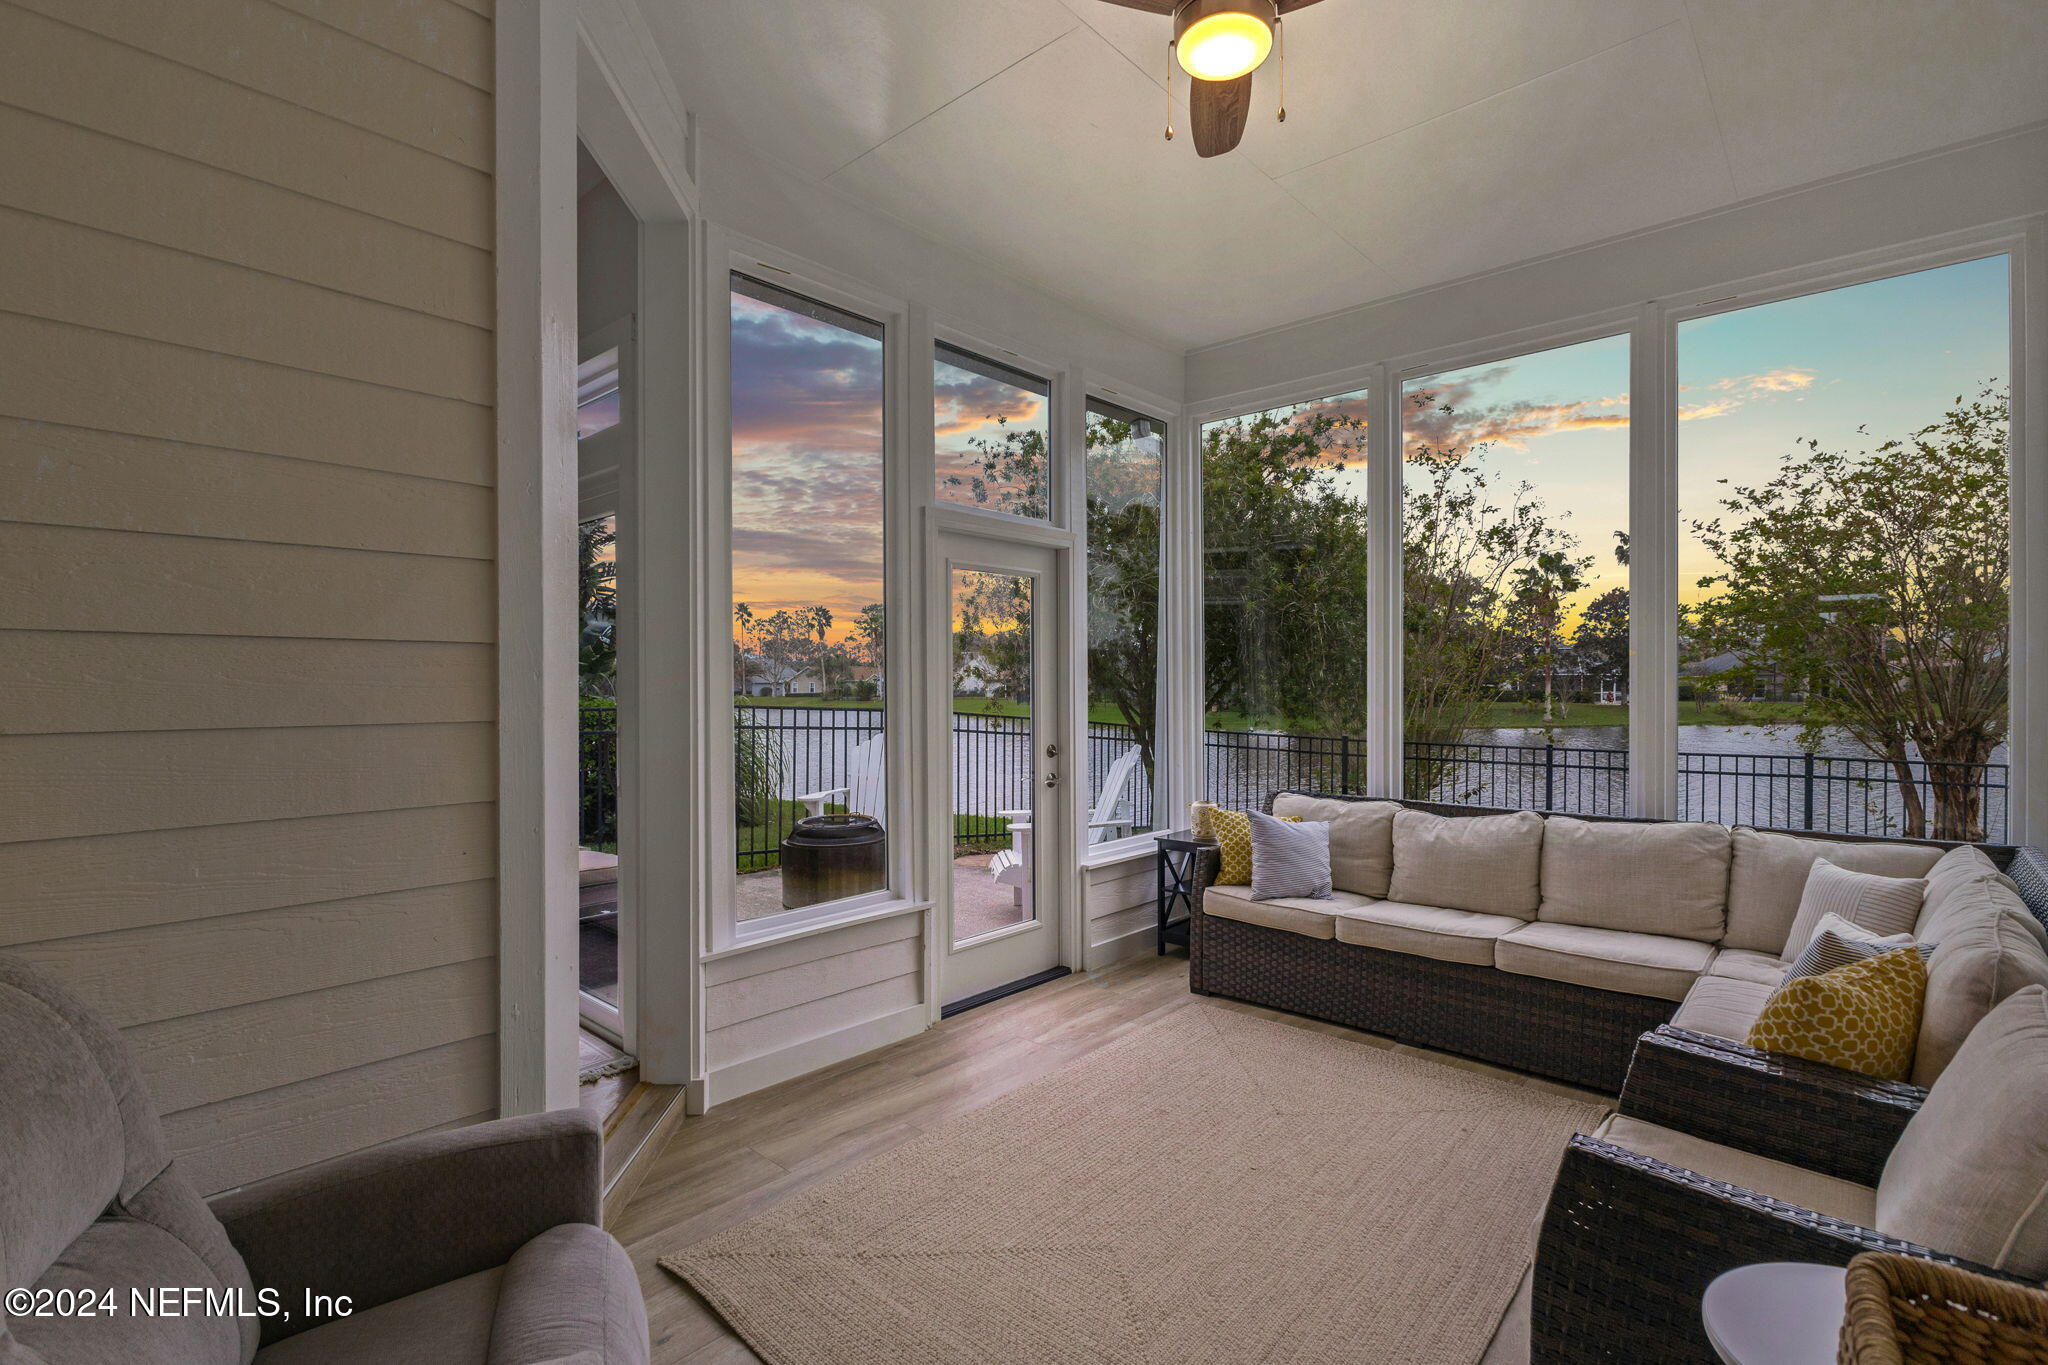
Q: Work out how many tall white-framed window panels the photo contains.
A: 5